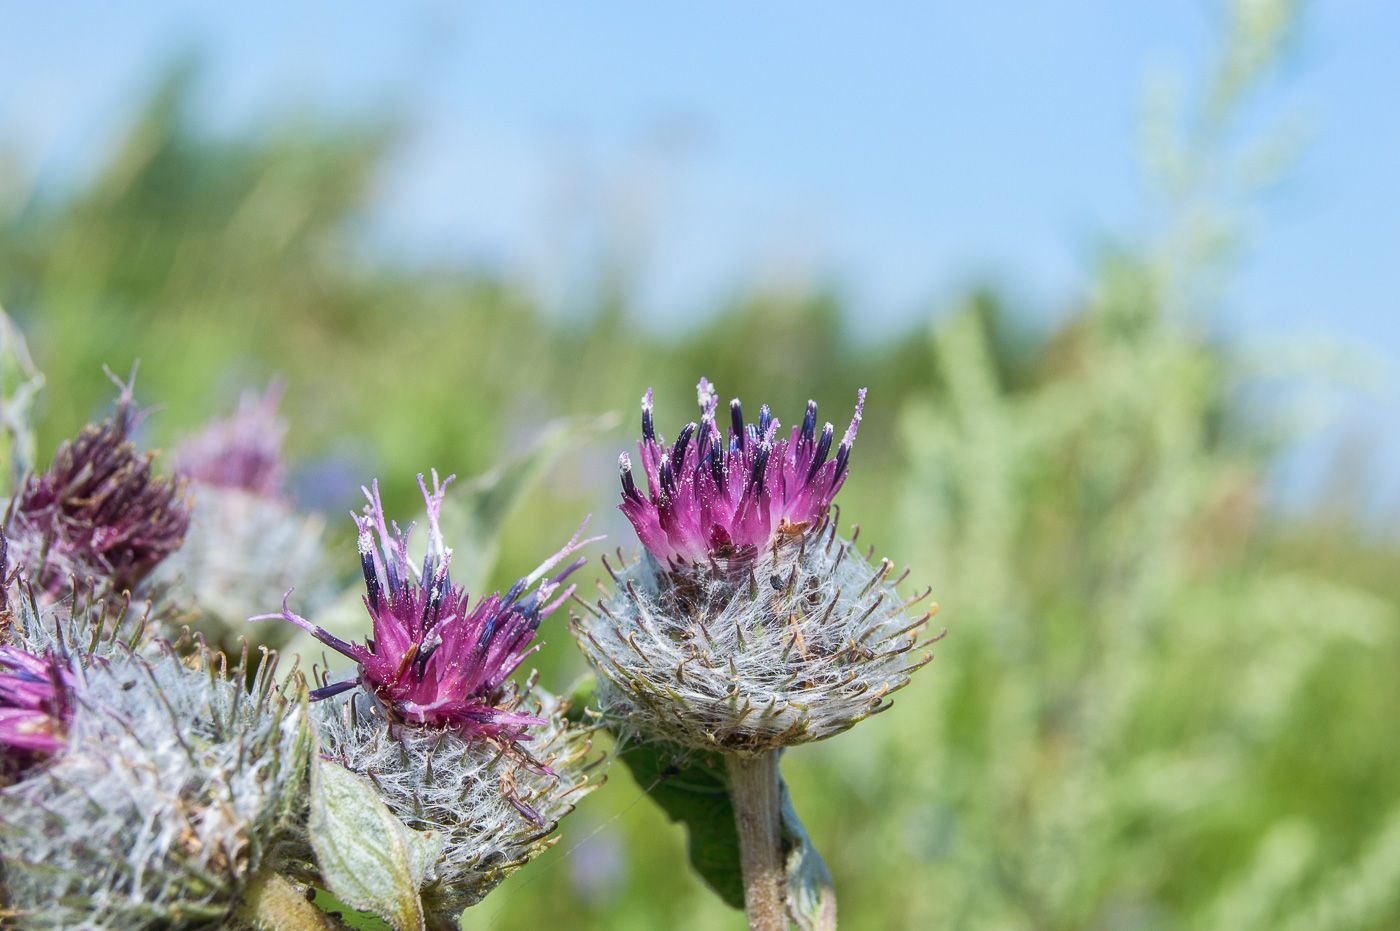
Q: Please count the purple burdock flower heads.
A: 5